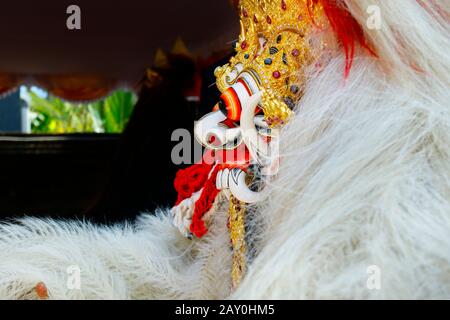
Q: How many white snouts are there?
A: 1